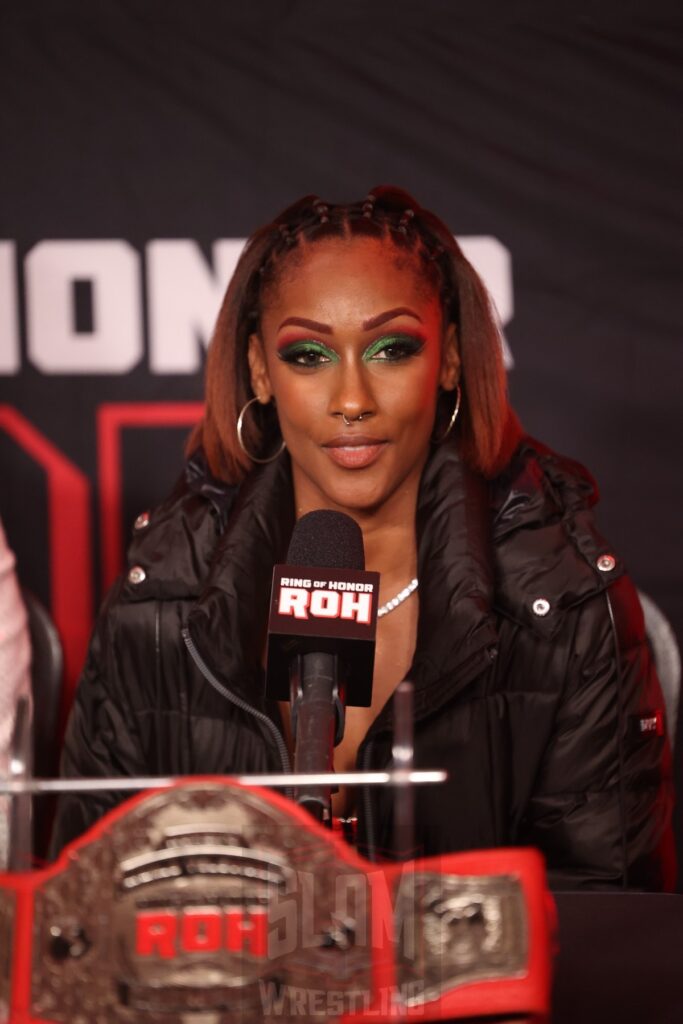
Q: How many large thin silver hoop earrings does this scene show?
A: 2